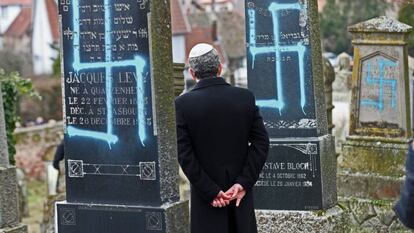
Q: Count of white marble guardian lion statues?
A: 0